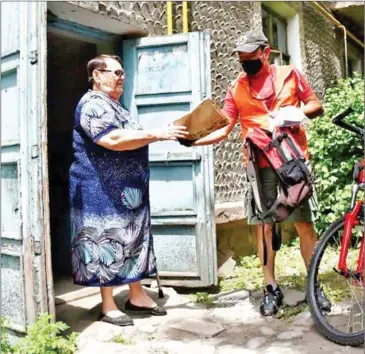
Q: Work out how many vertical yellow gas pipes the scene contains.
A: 2